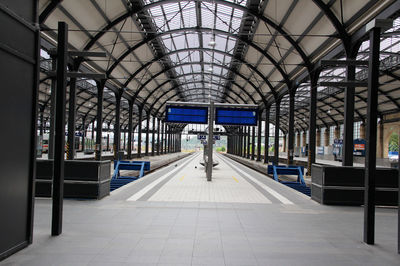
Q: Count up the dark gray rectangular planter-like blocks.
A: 2